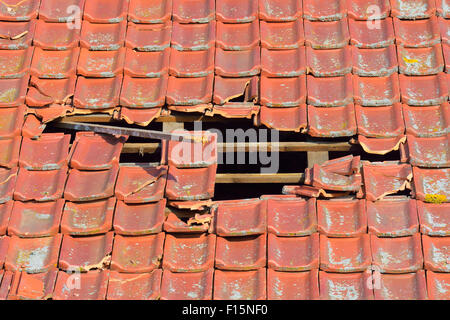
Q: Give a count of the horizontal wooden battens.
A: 3